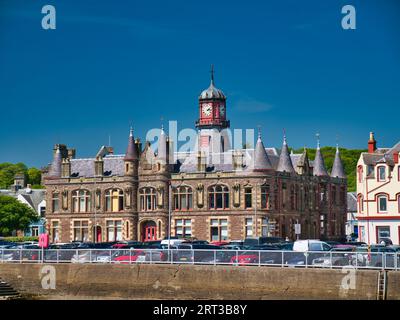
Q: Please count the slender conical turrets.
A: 7